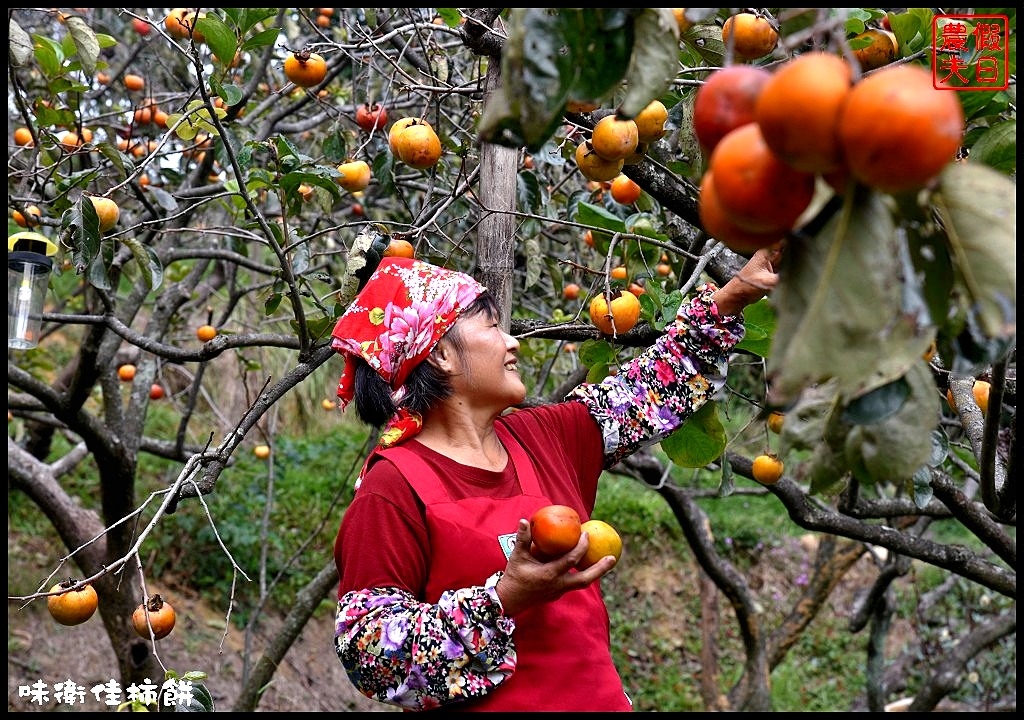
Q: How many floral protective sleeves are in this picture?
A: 2